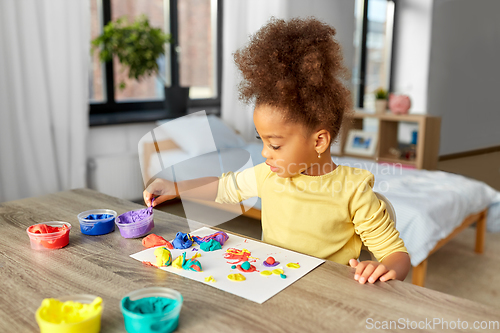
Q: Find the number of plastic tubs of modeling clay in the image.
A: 5